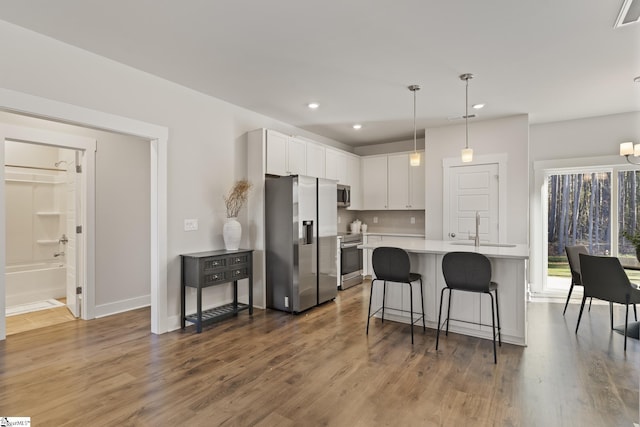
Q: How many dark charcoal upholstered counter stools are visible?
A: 2